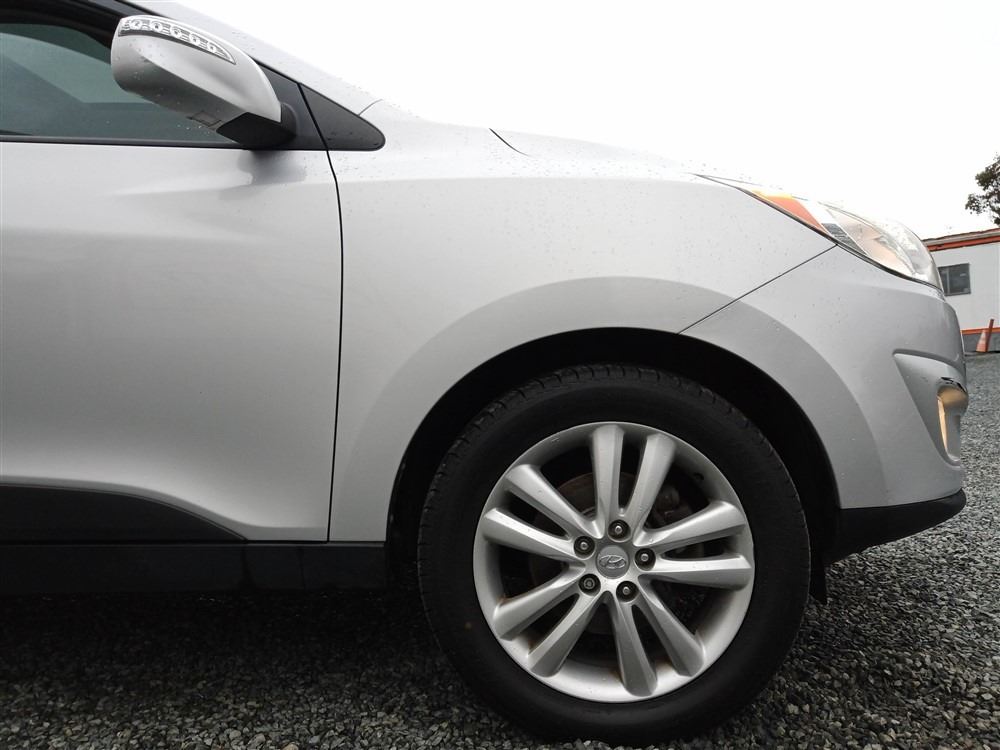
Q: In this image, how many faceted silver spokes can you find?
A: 10